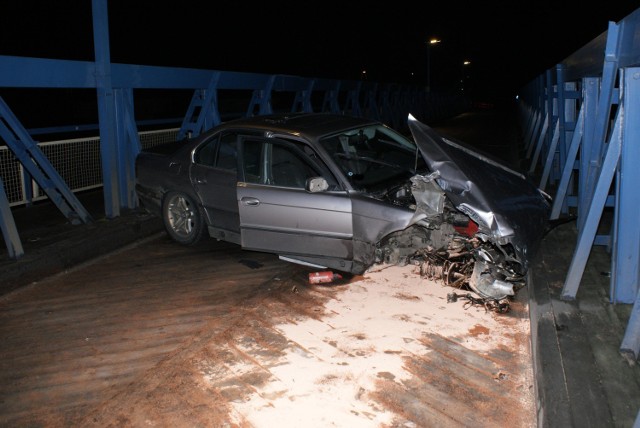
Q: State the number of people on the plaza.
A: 0